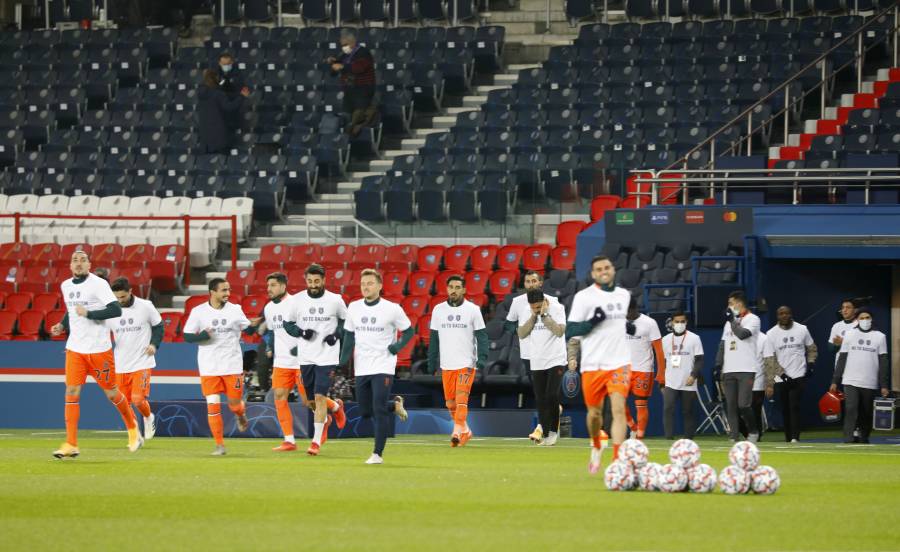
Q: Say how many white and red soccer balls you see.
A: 9